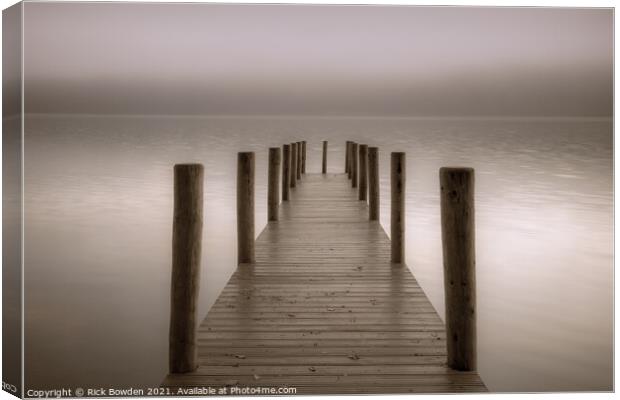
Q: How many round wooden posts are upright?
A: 15